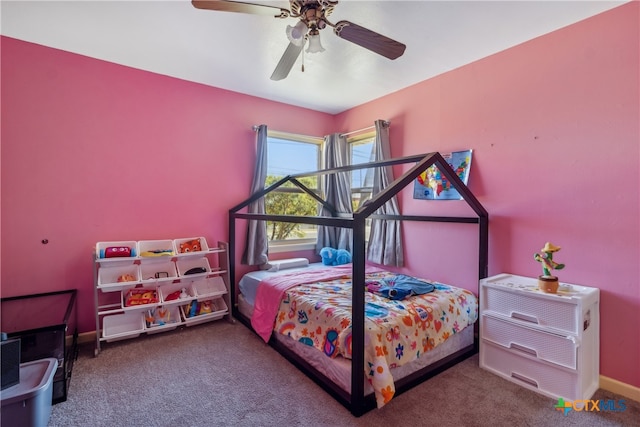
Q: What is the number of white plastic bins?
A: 12